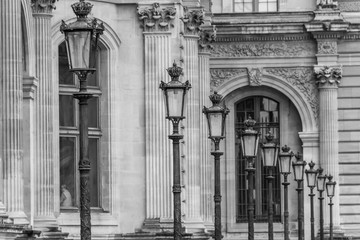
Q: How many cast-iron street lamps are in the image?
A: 10